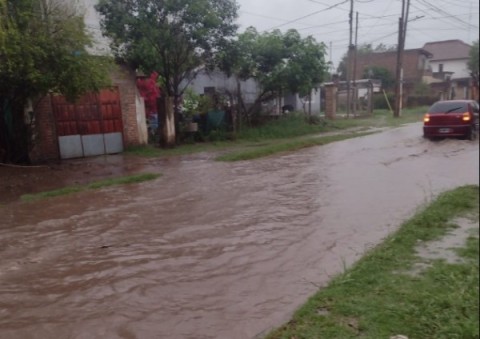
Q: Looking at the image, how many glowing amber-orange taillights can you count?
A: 2